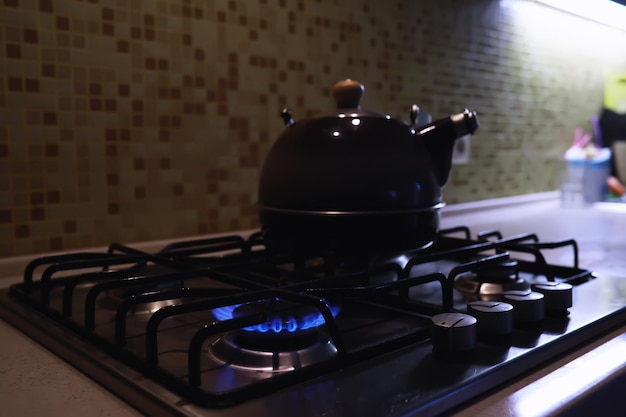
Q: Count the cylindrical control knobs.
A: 4